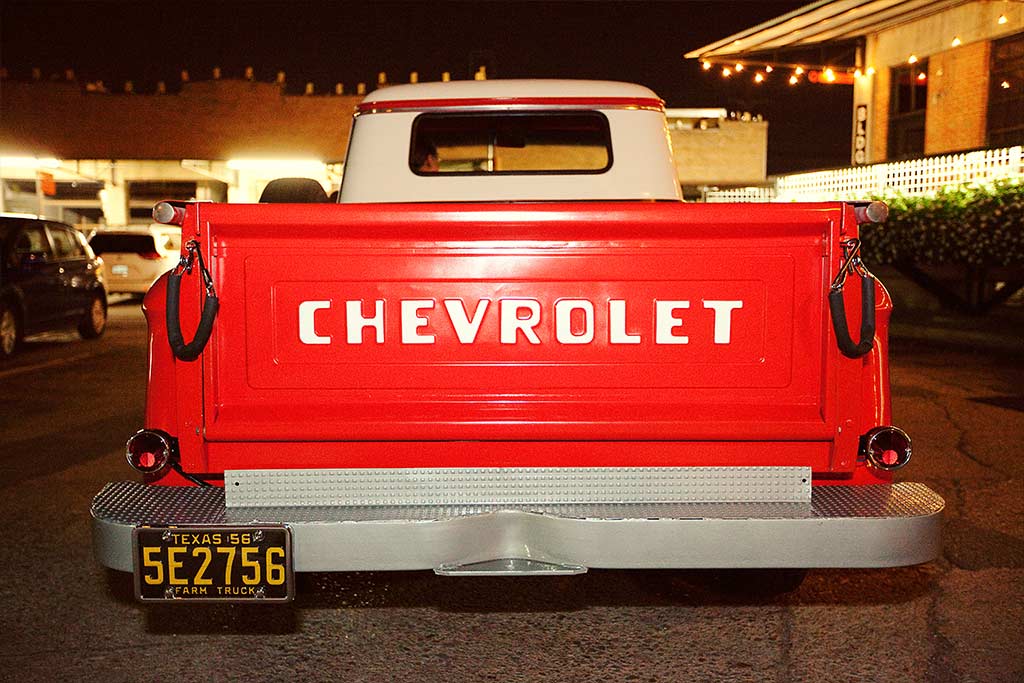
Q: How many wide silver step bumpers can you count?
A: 1